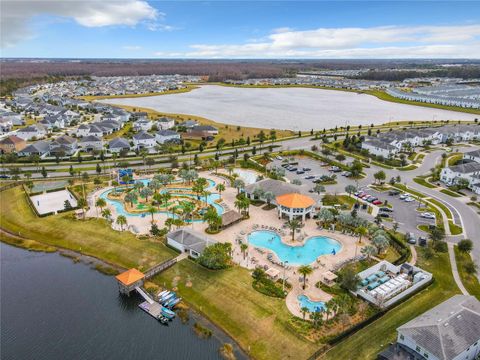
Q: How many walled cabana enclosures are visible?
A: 1